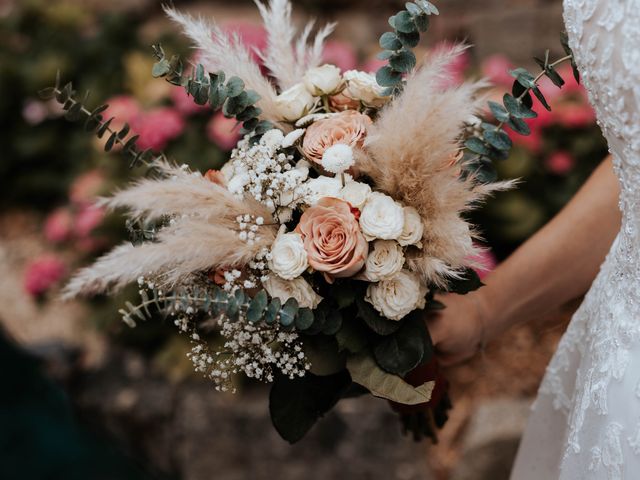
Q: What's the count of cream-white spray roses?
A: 11